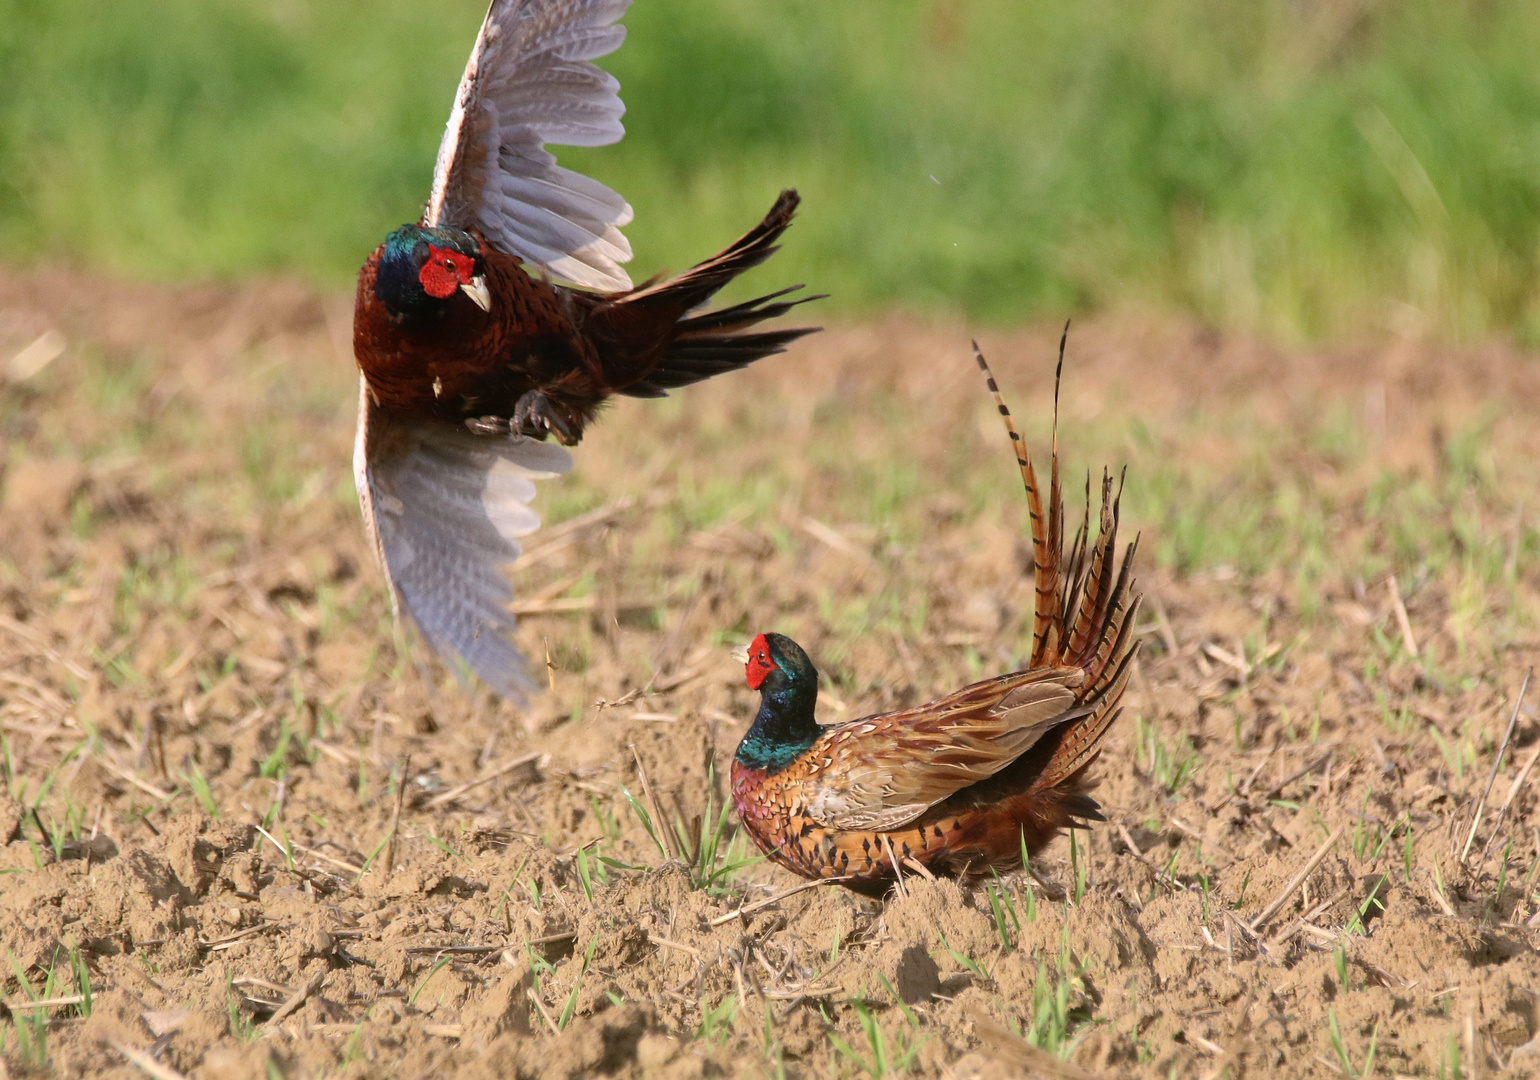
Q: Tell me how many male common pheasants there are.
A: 2